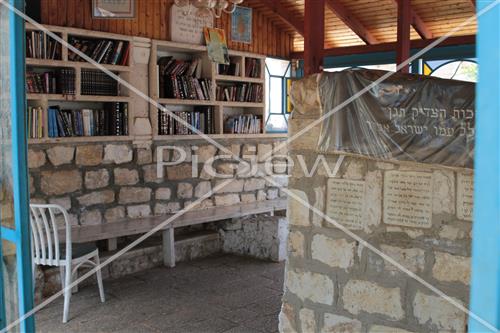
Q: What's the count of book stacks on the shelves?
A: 12